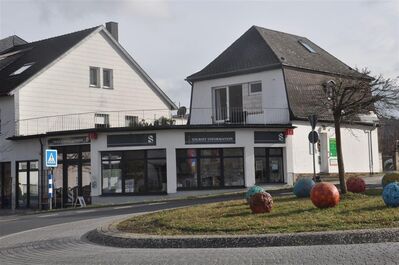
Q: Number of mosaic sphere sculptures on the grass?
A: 7